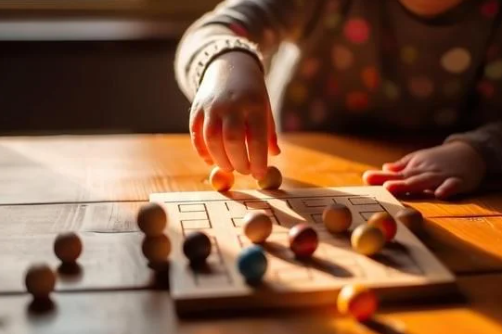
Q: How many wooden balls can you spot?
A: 15